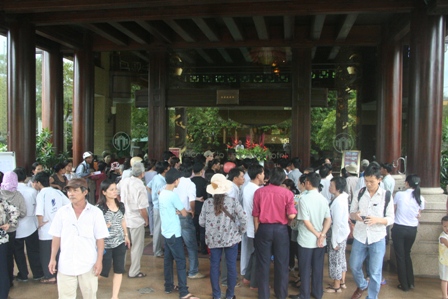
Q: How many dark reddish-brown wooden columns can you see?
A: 7